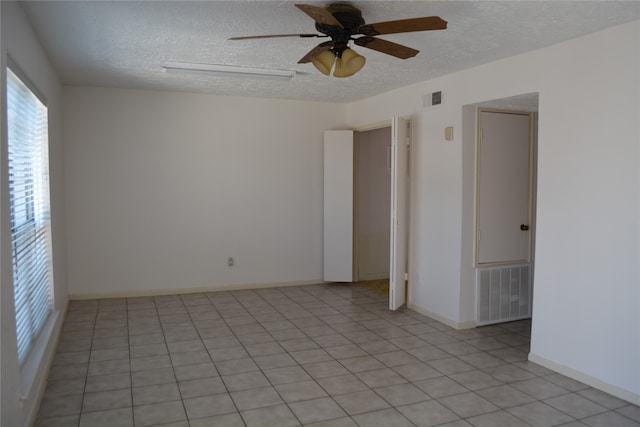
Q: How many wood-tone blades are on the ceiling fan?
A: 5